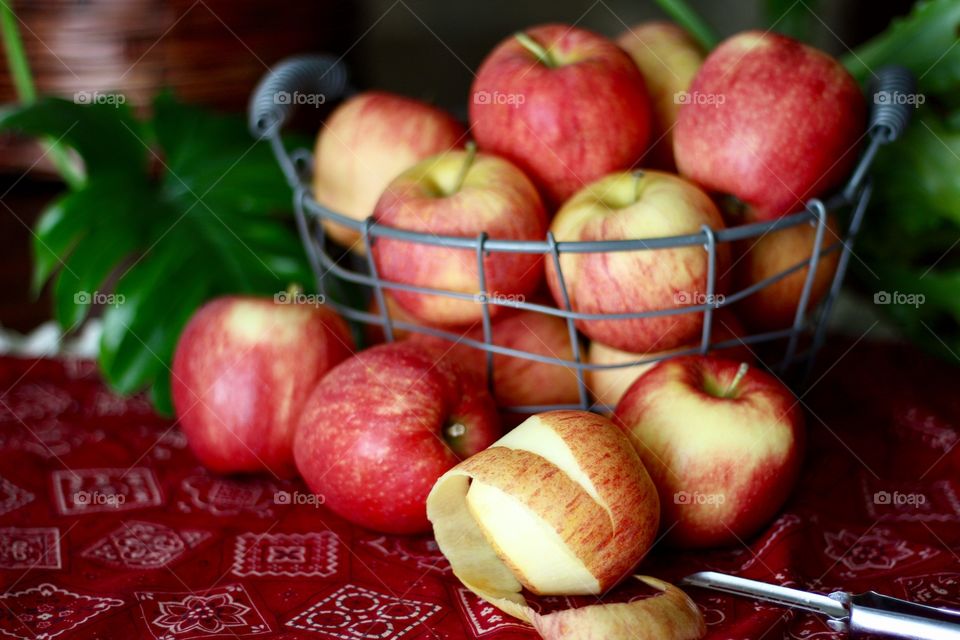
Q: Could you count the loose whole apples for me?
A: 3